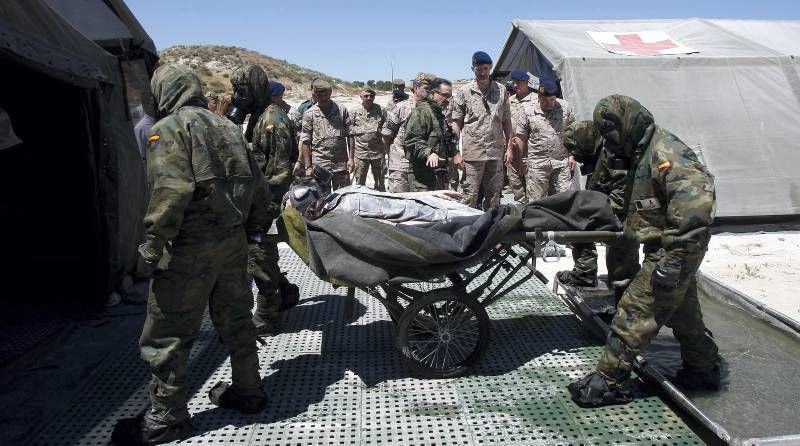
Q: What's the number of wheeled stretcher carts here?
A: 1